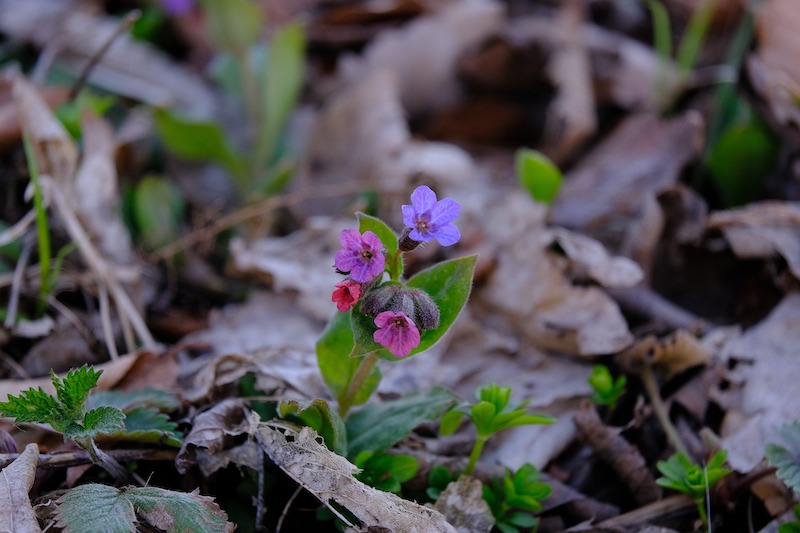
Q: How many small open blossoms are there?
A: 4